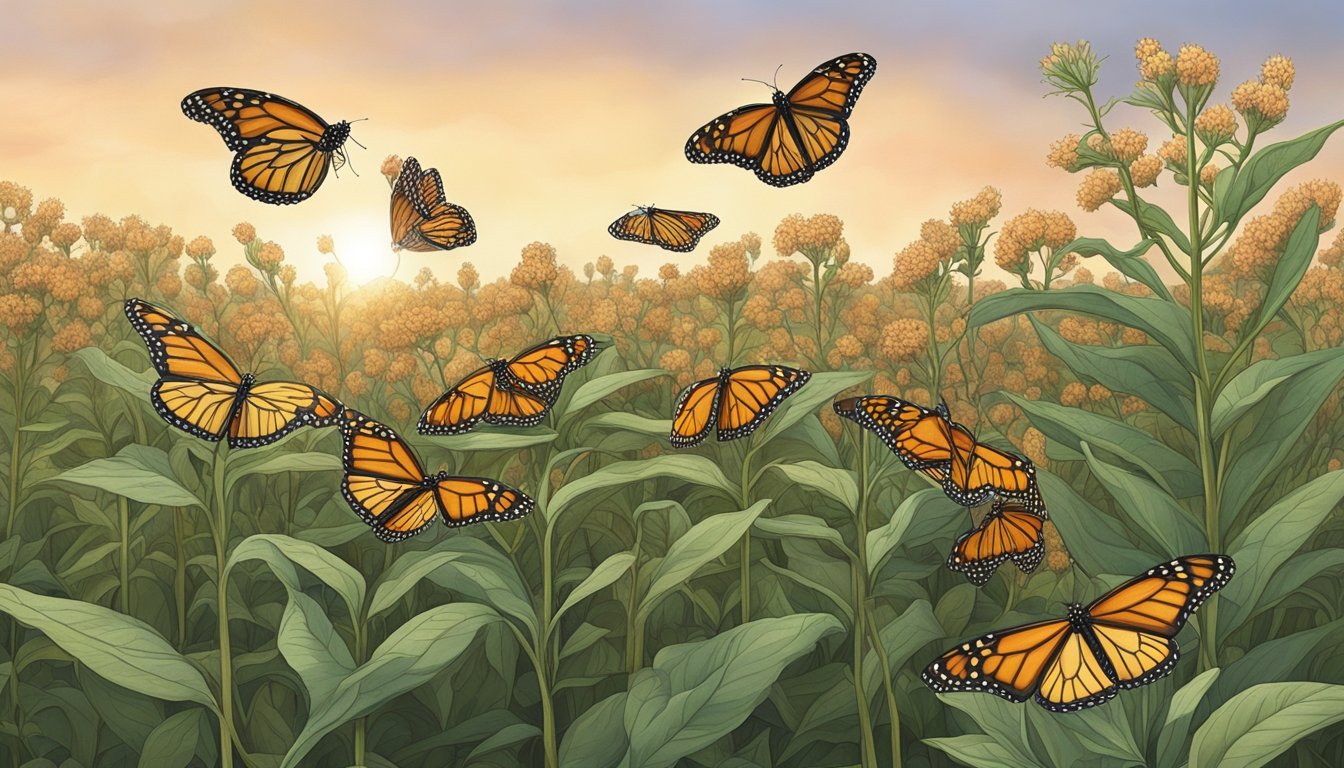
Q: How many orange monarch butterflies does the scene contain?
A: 11